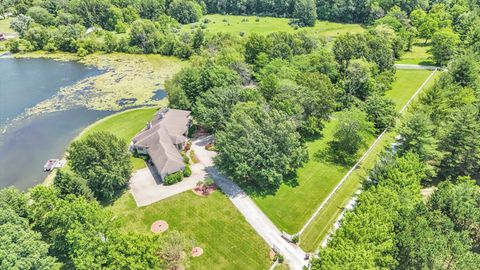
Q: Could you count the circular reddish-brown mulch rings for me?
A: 2